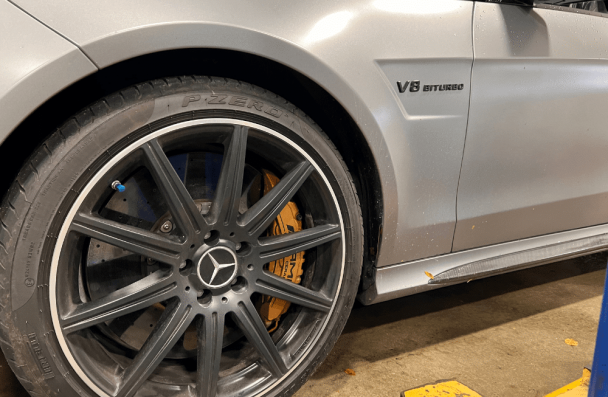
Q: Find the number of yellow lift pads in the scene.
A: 2